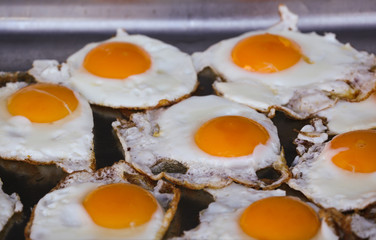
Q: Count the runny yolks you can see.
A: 7